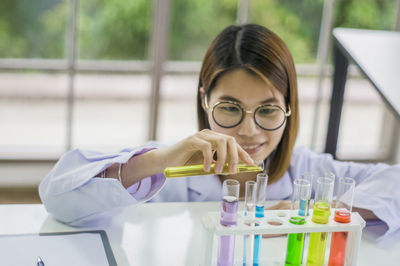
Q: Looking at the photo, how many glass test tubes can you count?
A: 9